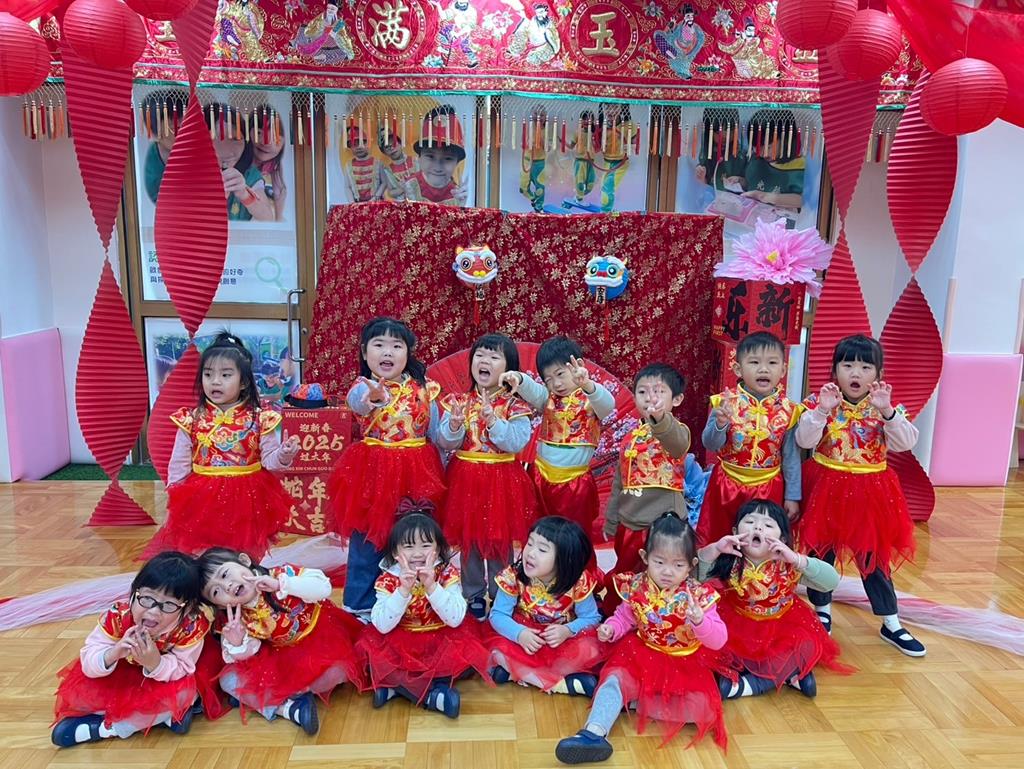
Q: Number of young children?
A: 13